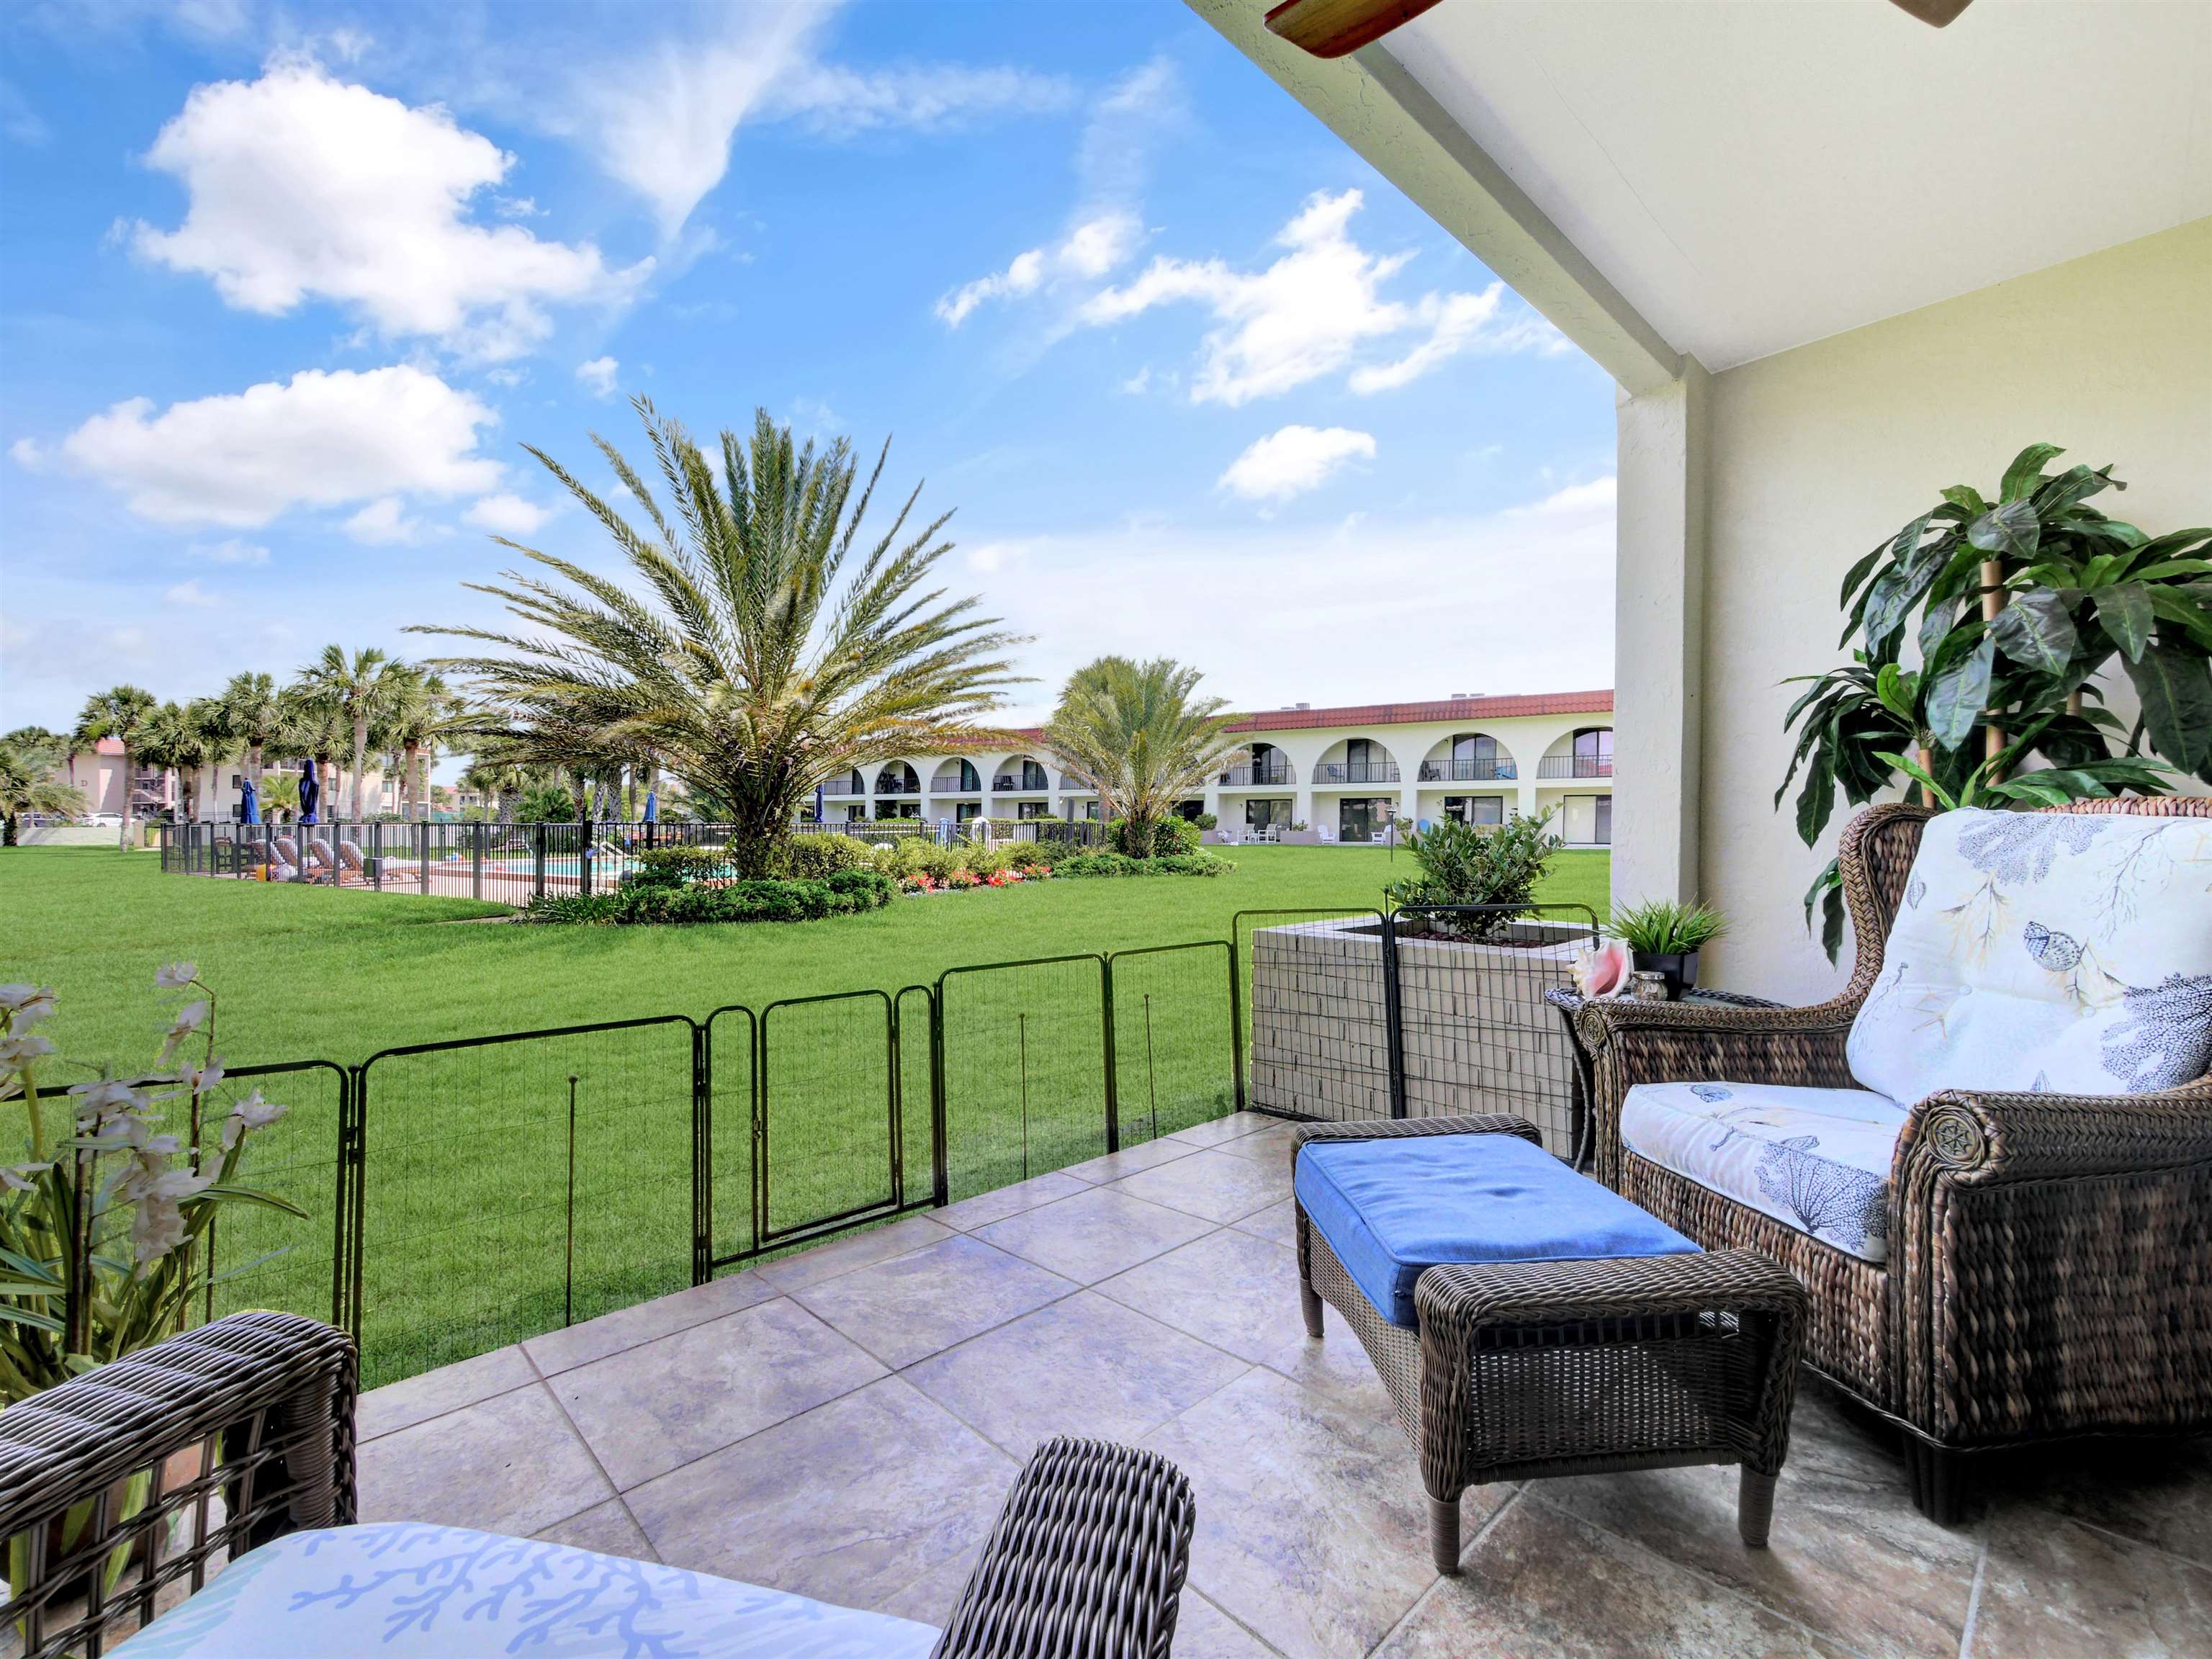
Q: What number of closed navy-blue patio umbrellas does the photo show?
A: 4